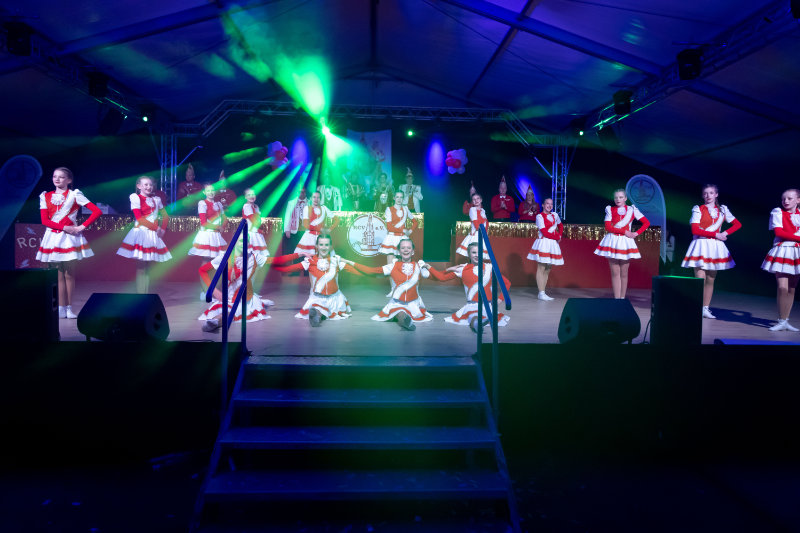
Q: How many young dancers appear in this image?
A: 15